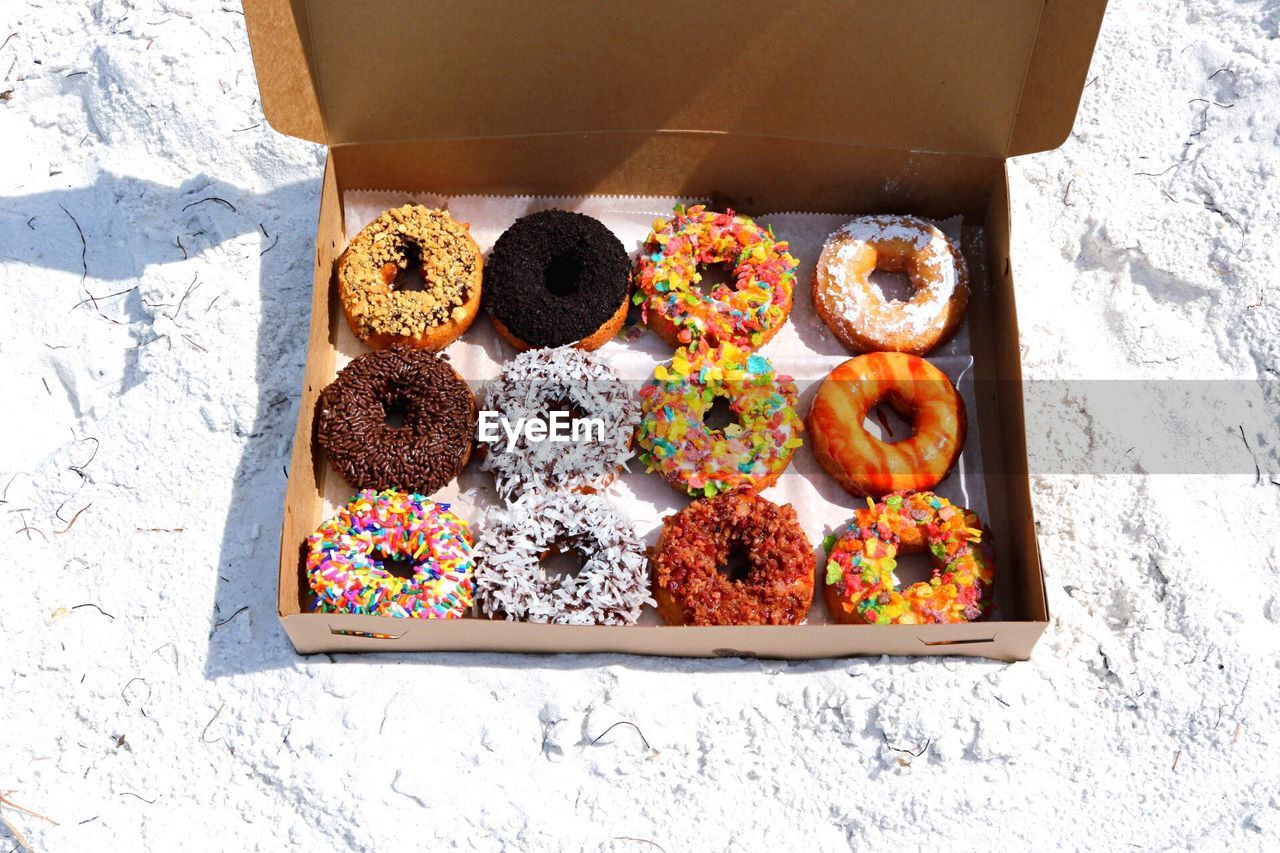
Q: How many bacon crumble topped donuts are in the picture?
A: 1